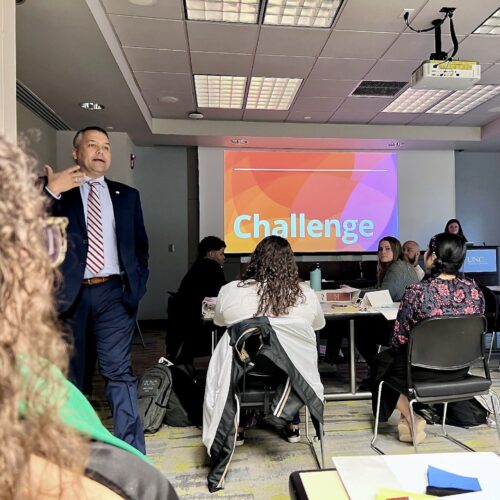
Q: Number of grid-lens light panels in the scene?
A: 7